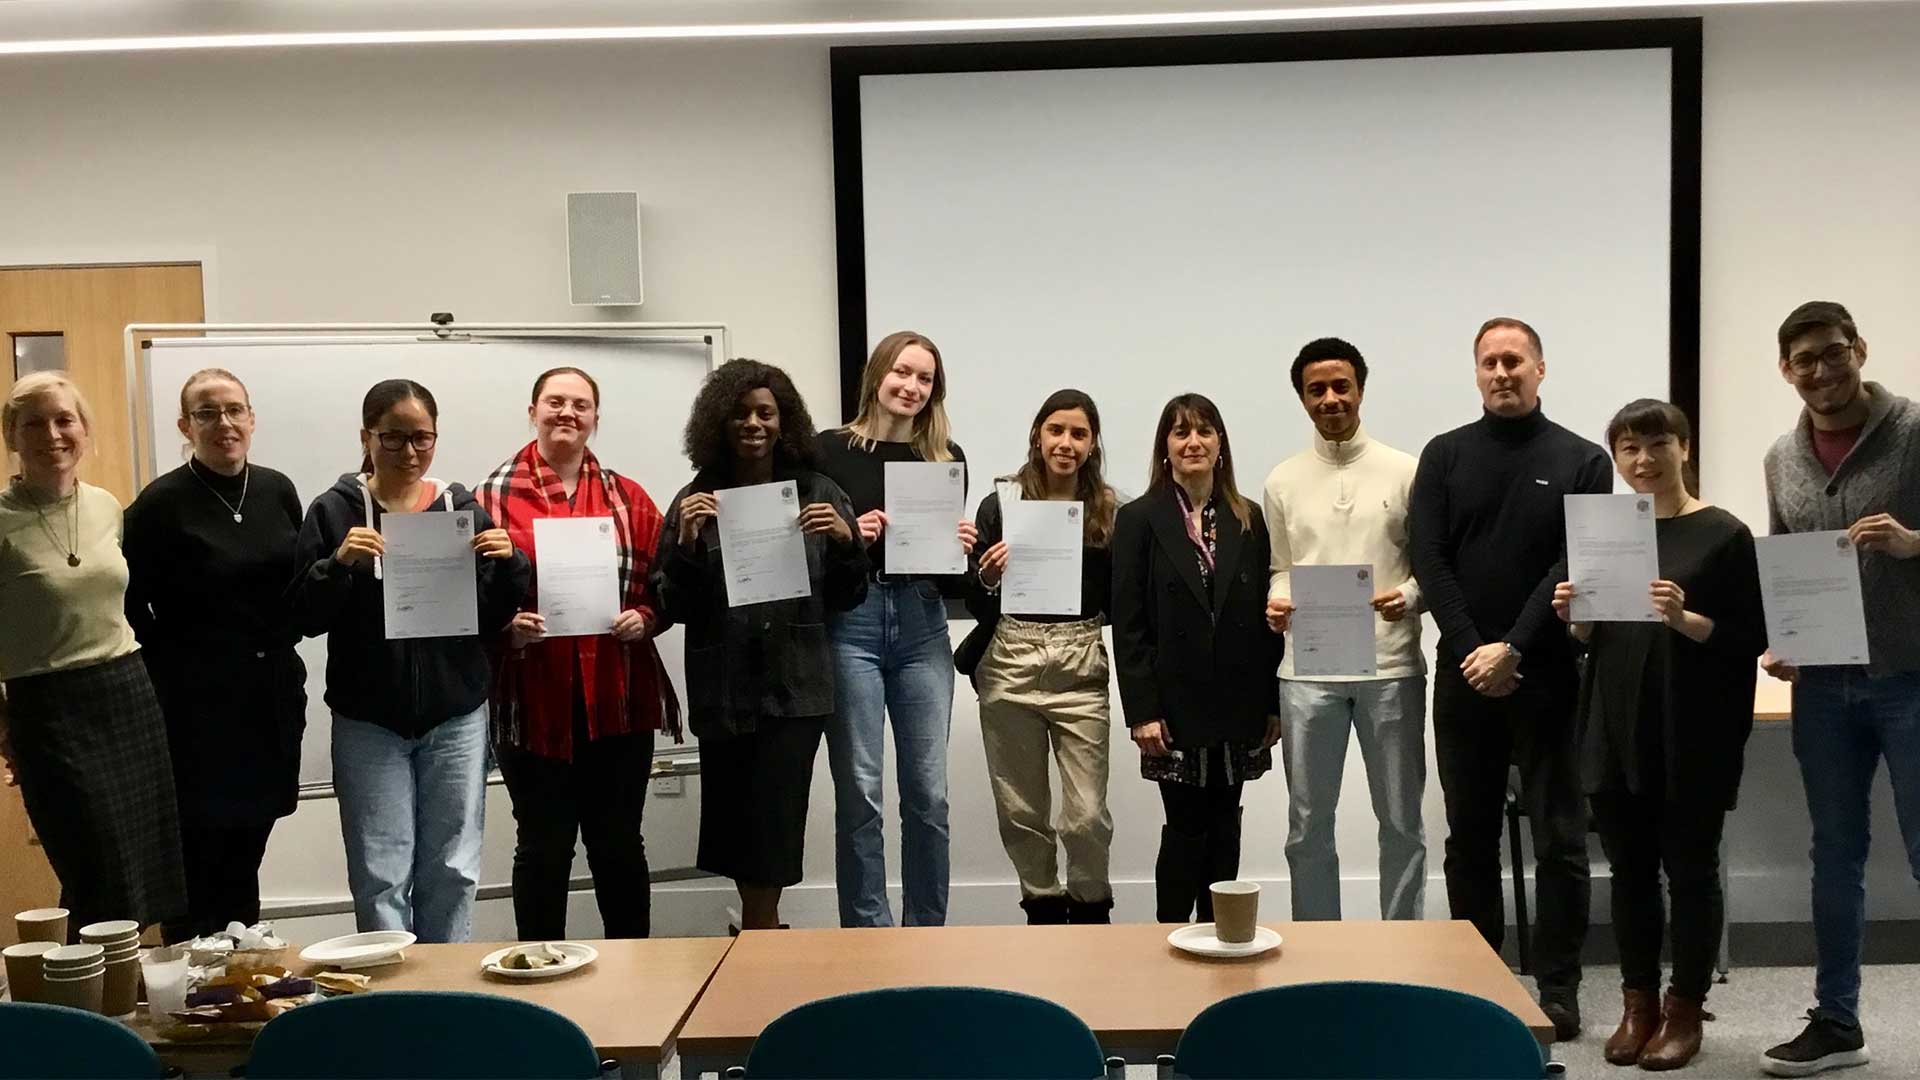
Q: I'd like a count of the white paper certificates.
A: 8